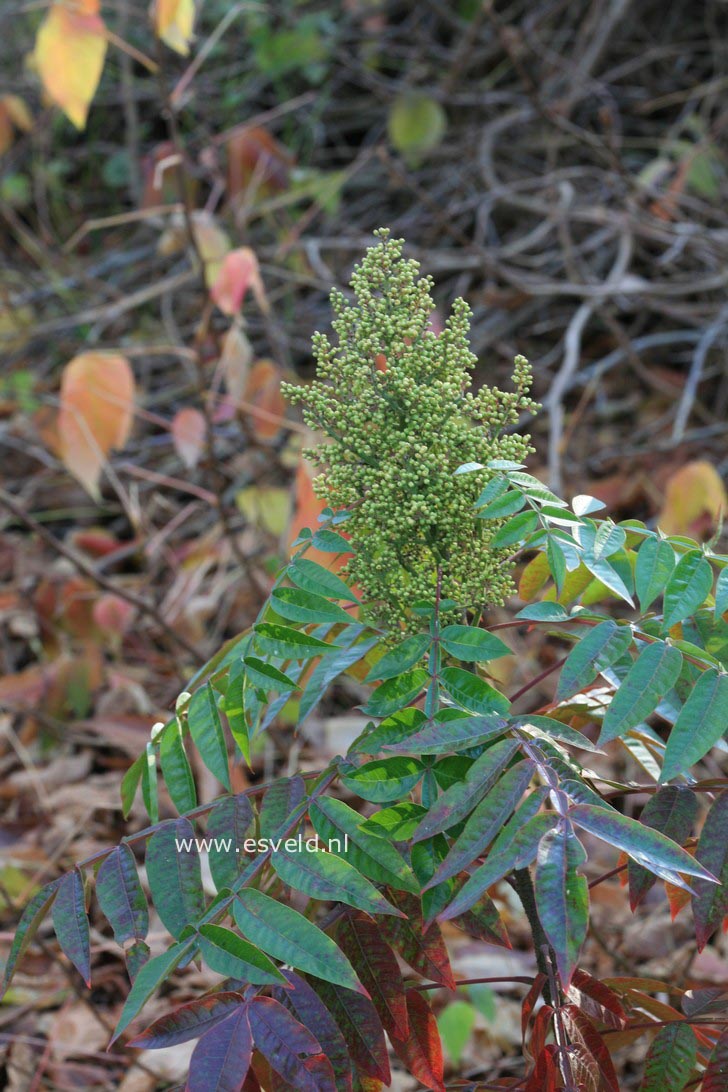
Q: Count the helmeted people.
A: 0